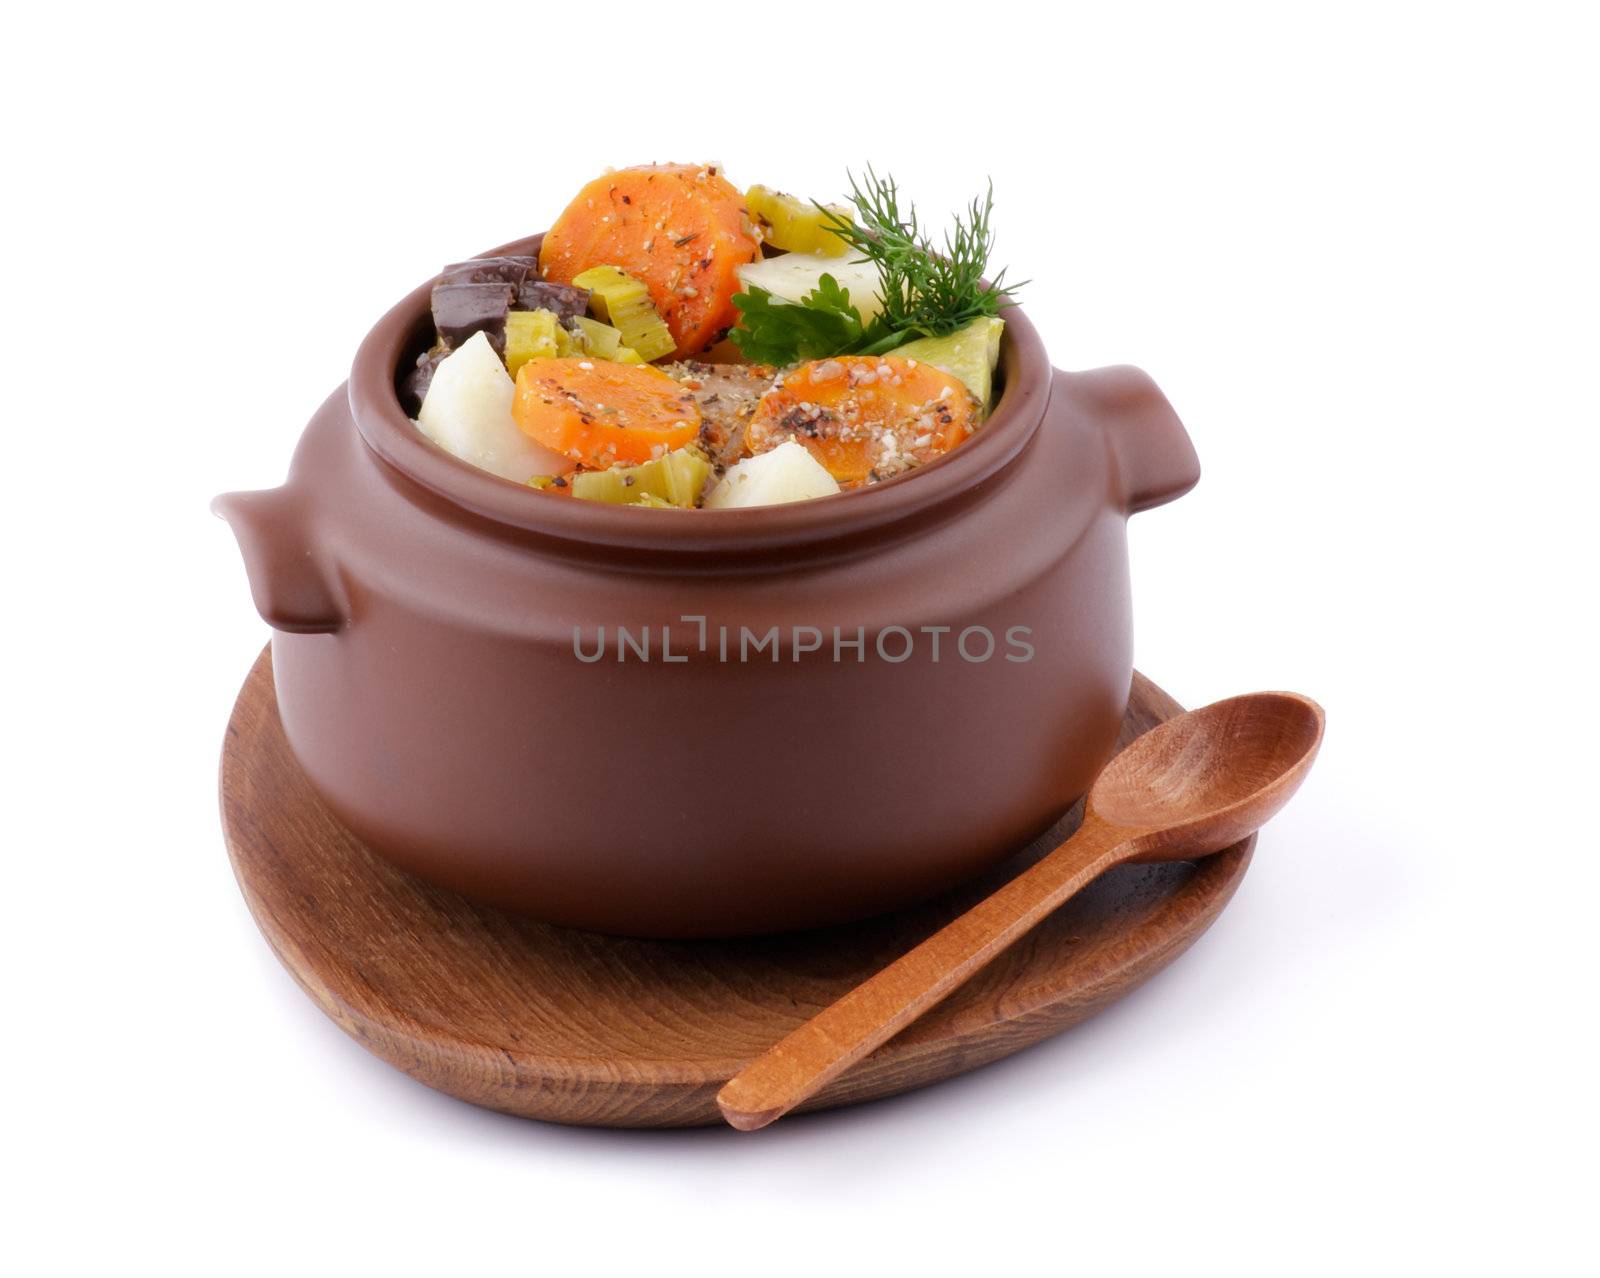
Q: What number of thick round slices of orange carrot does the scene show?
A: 3